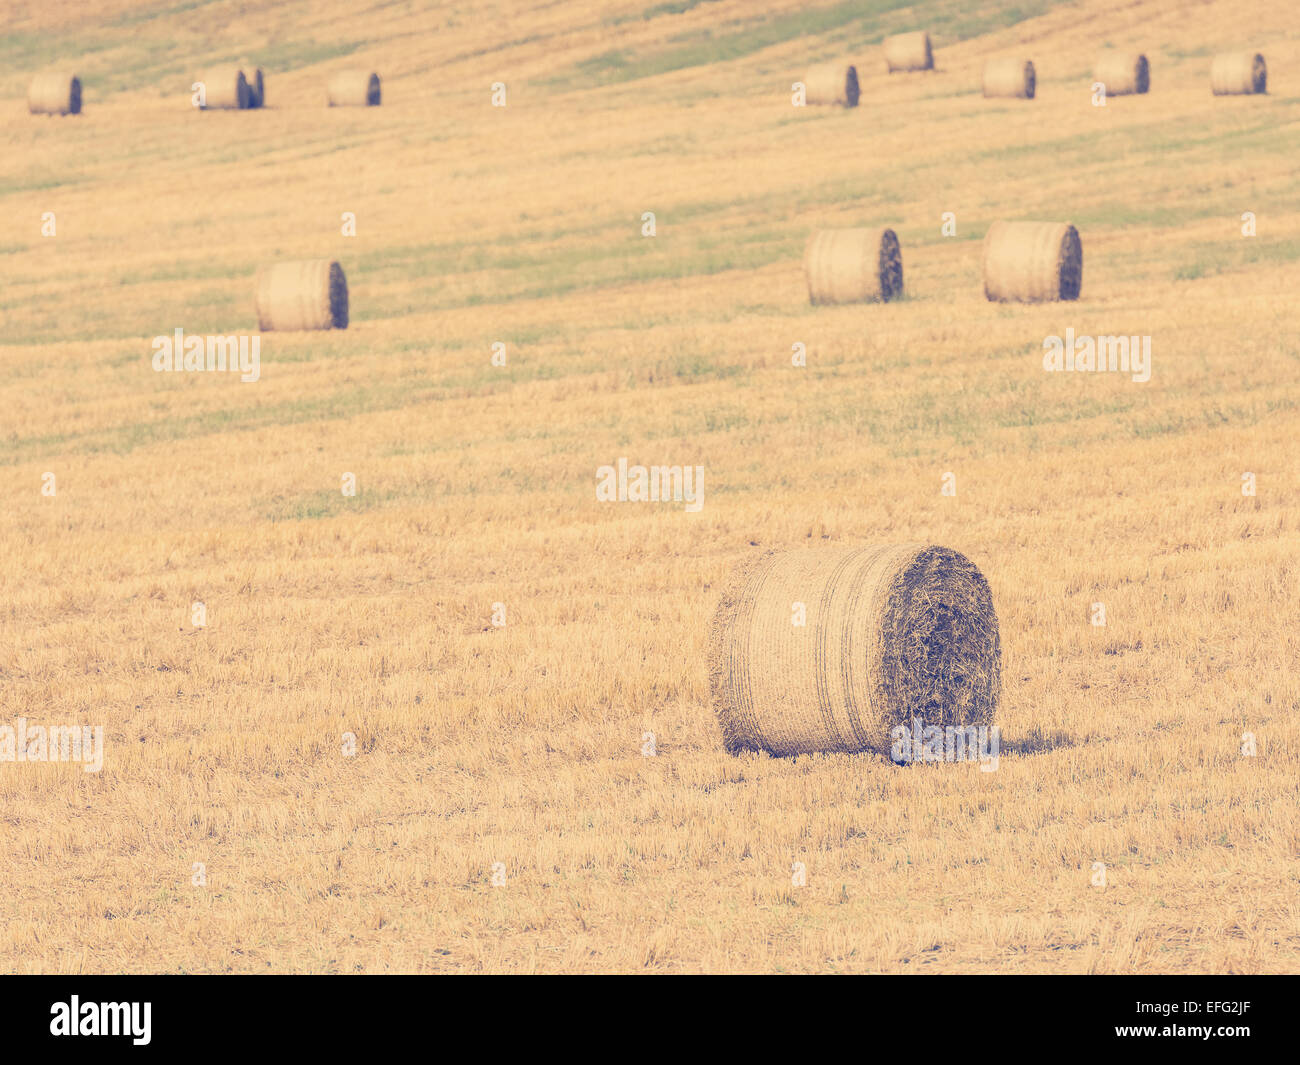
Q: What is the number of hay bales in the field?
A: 13